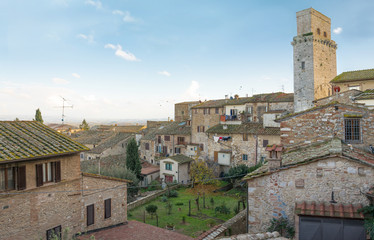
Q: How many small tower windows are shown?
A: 3